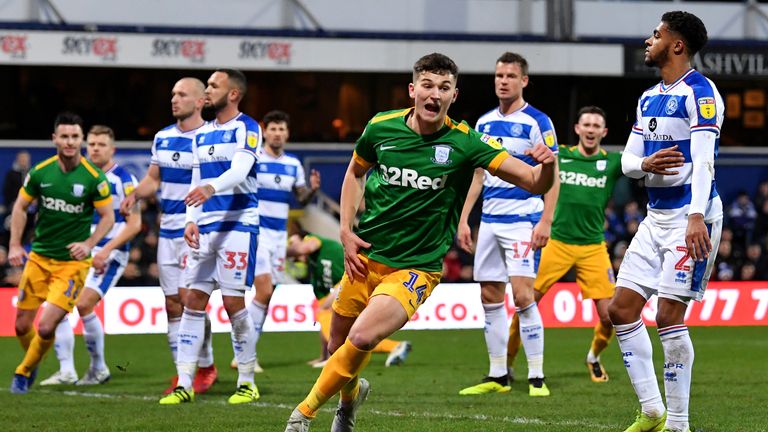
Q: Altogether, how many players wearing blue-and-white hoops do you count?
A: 6